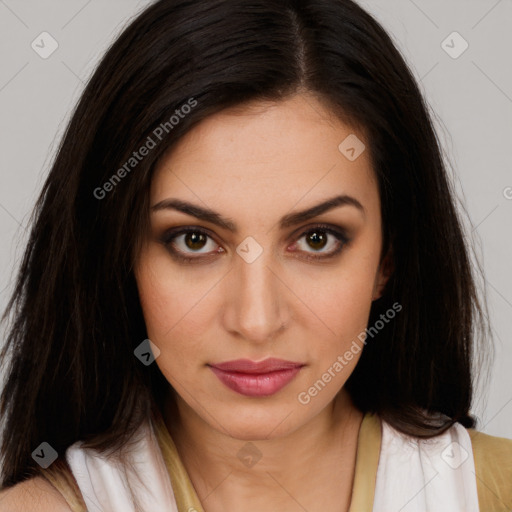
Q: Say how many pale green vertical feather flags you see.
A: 0